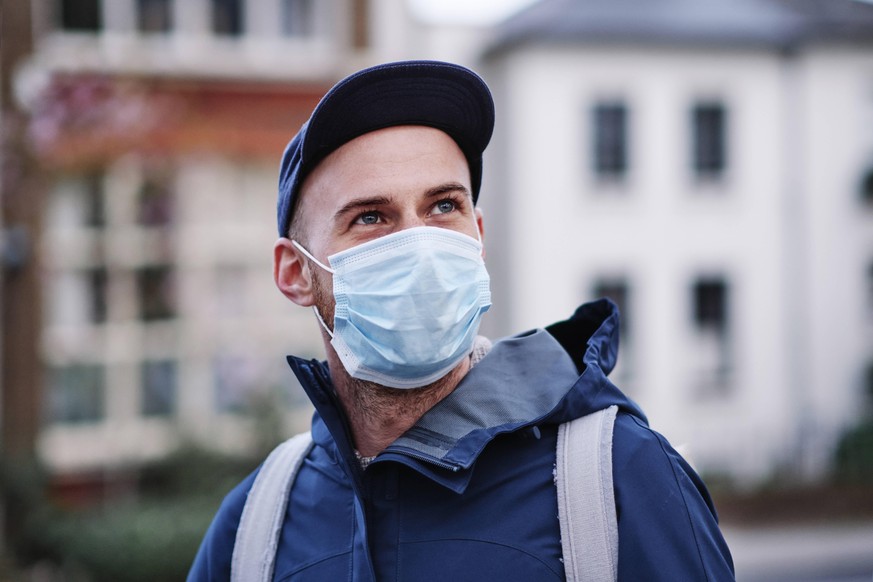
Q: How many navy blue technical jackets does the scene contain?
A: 1